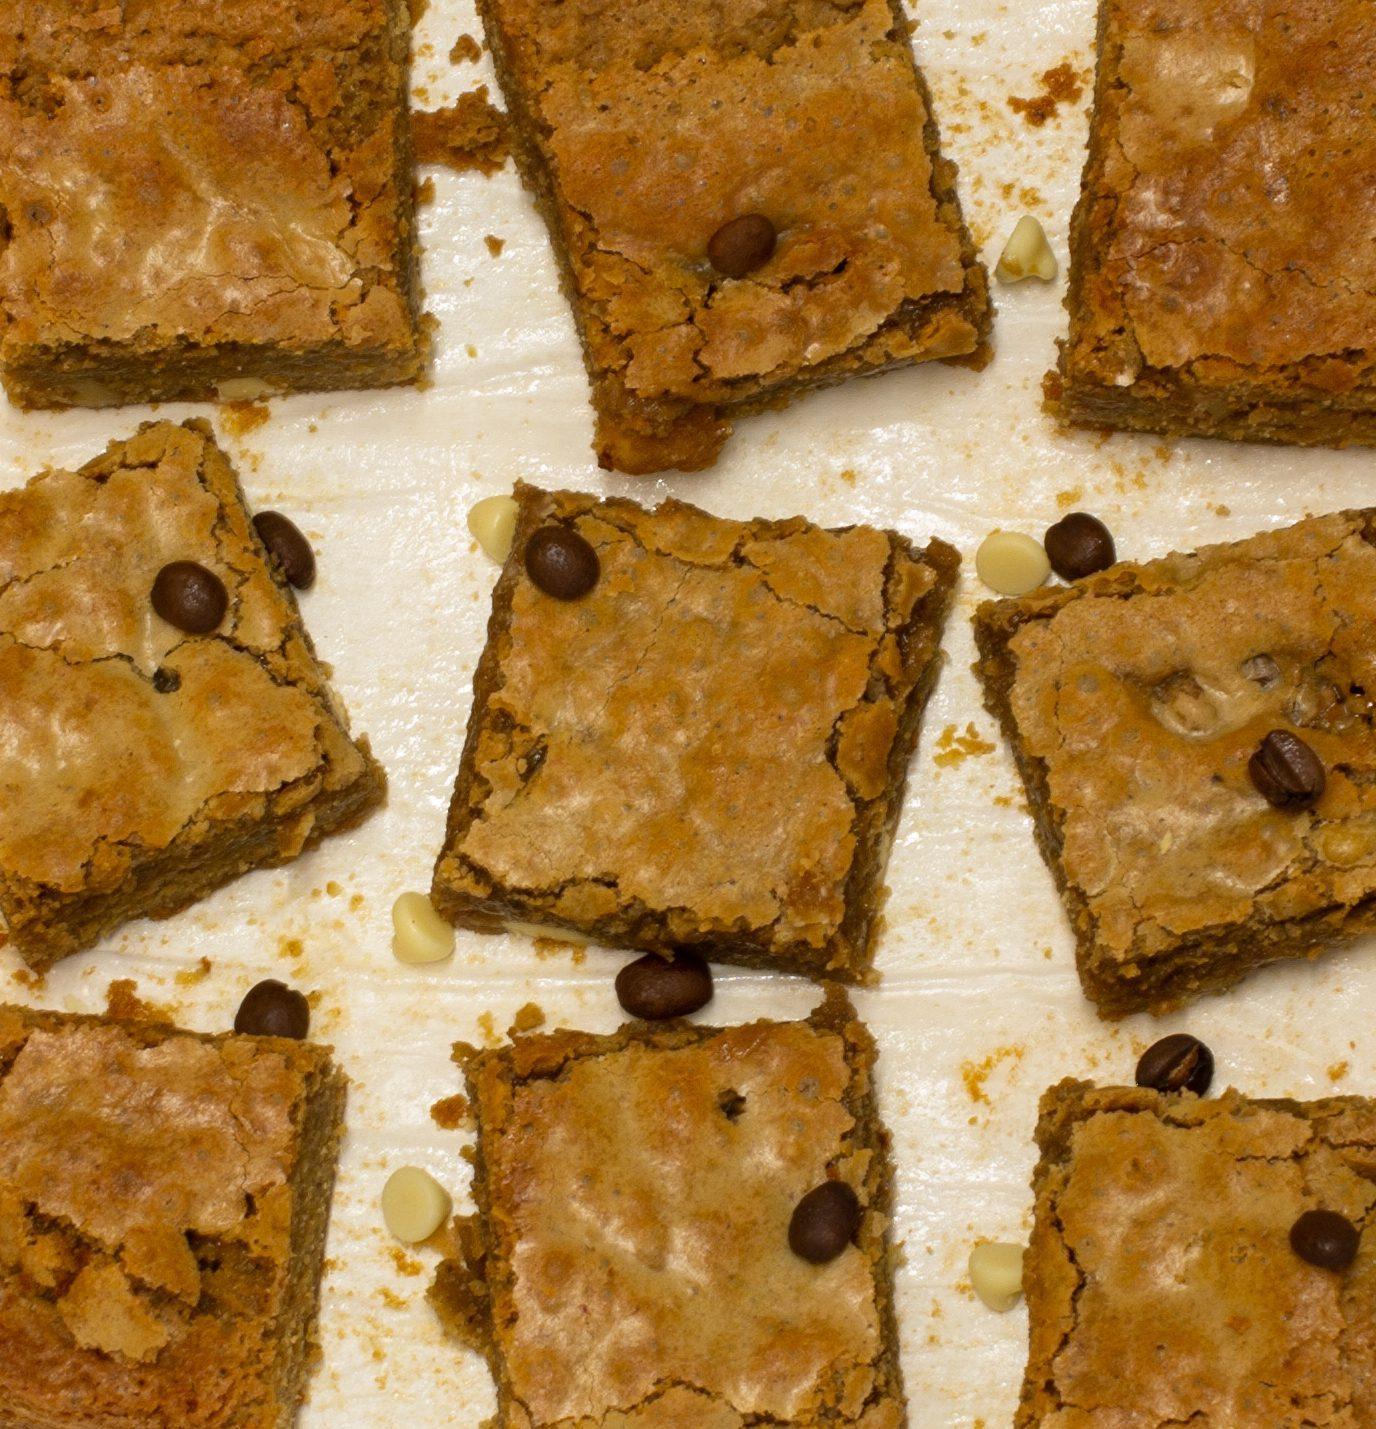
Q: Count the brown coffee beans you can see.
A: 11